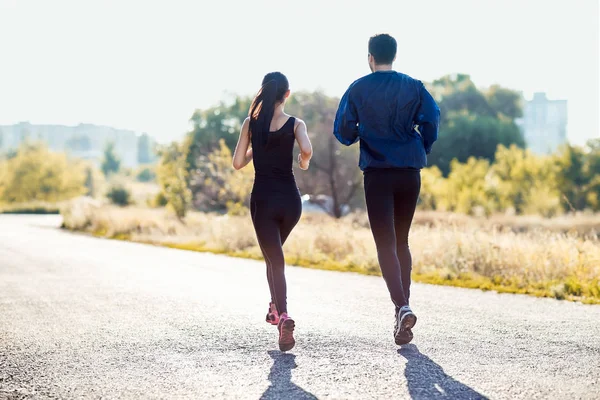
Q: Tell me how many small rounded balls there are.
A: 0